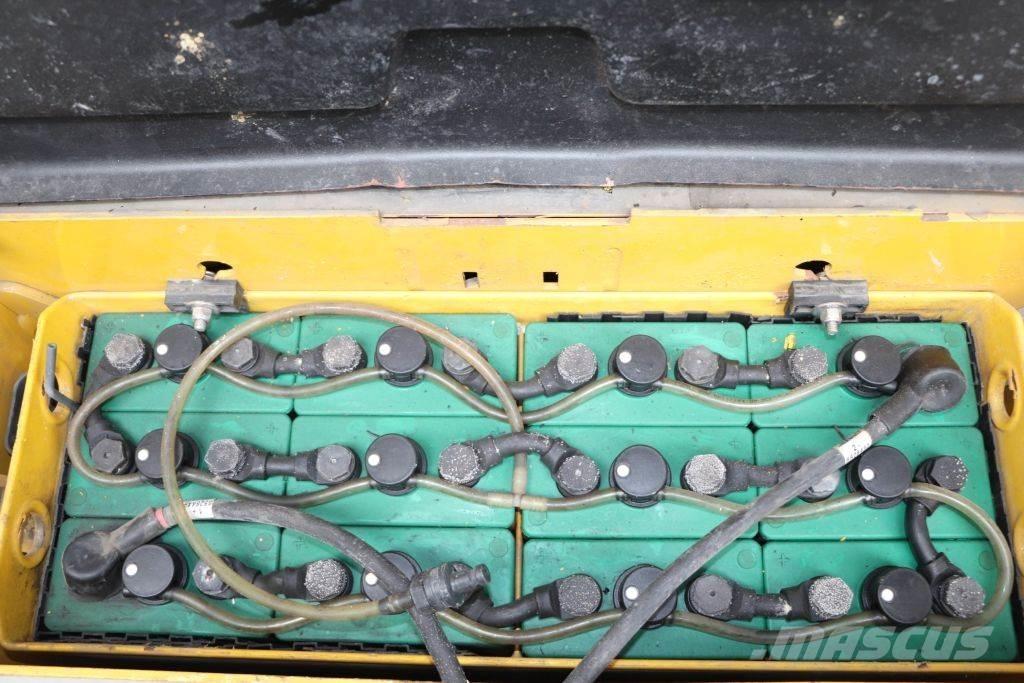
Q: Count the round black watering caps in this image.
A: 12